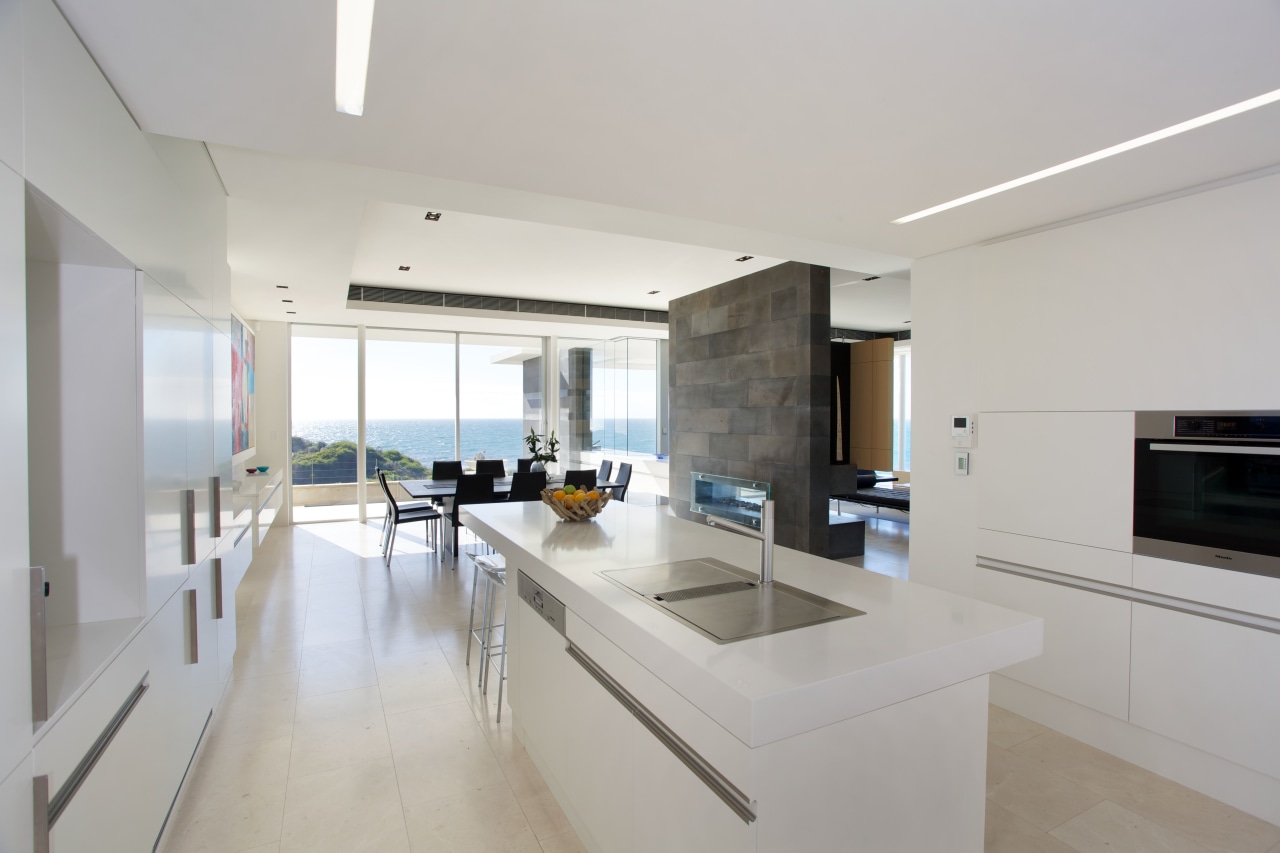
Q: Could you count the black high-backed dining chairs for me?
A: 10